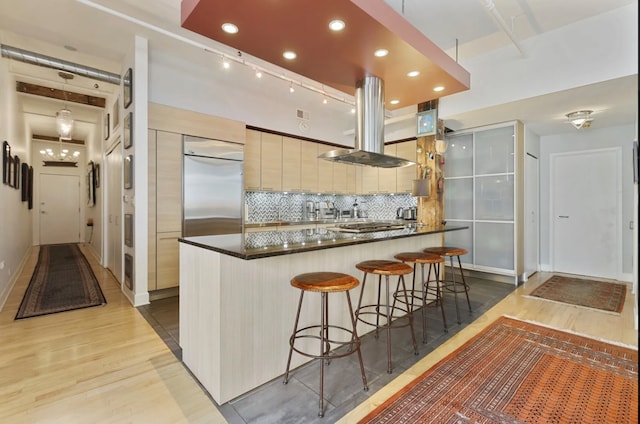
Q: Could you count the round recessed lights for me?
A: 7